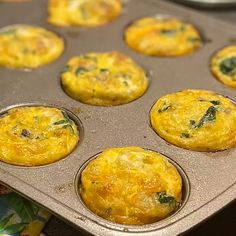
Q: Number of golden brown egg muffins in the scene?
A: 8